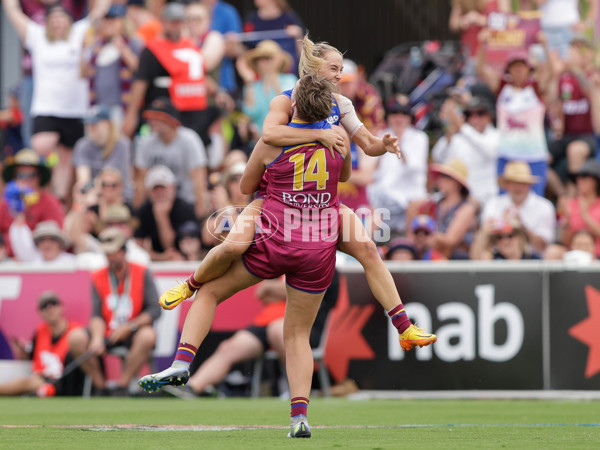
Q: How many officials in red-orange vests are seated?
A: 3